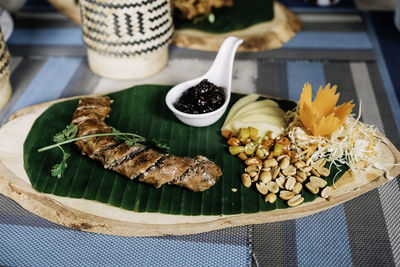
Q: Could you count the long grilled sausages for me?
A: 1